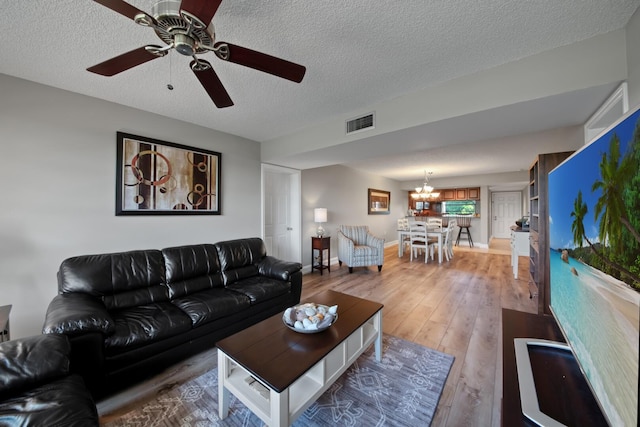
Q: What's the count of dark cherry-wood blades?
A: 5